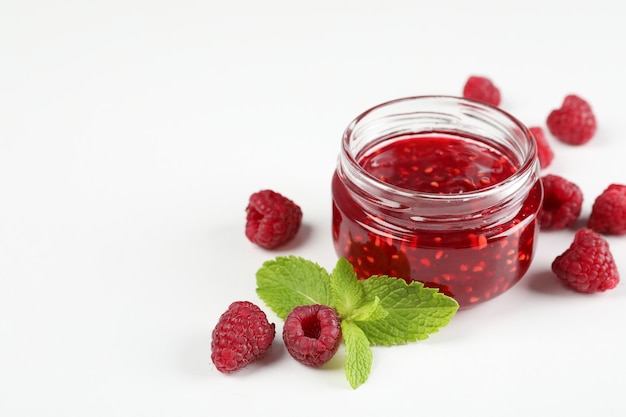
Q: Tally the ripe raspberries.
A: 9